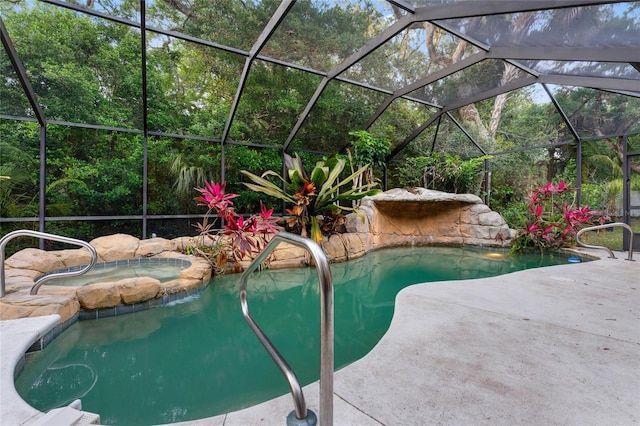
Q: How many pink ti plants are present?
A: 2